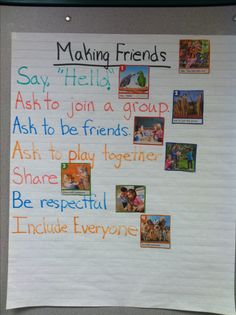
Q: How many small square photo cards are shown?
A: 8